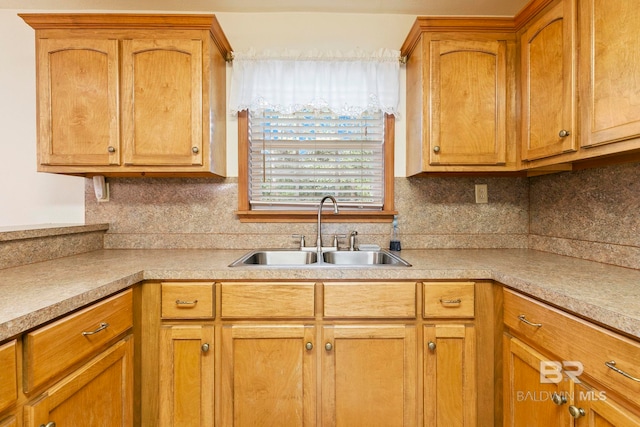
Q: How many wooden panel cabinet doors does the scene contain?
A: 12